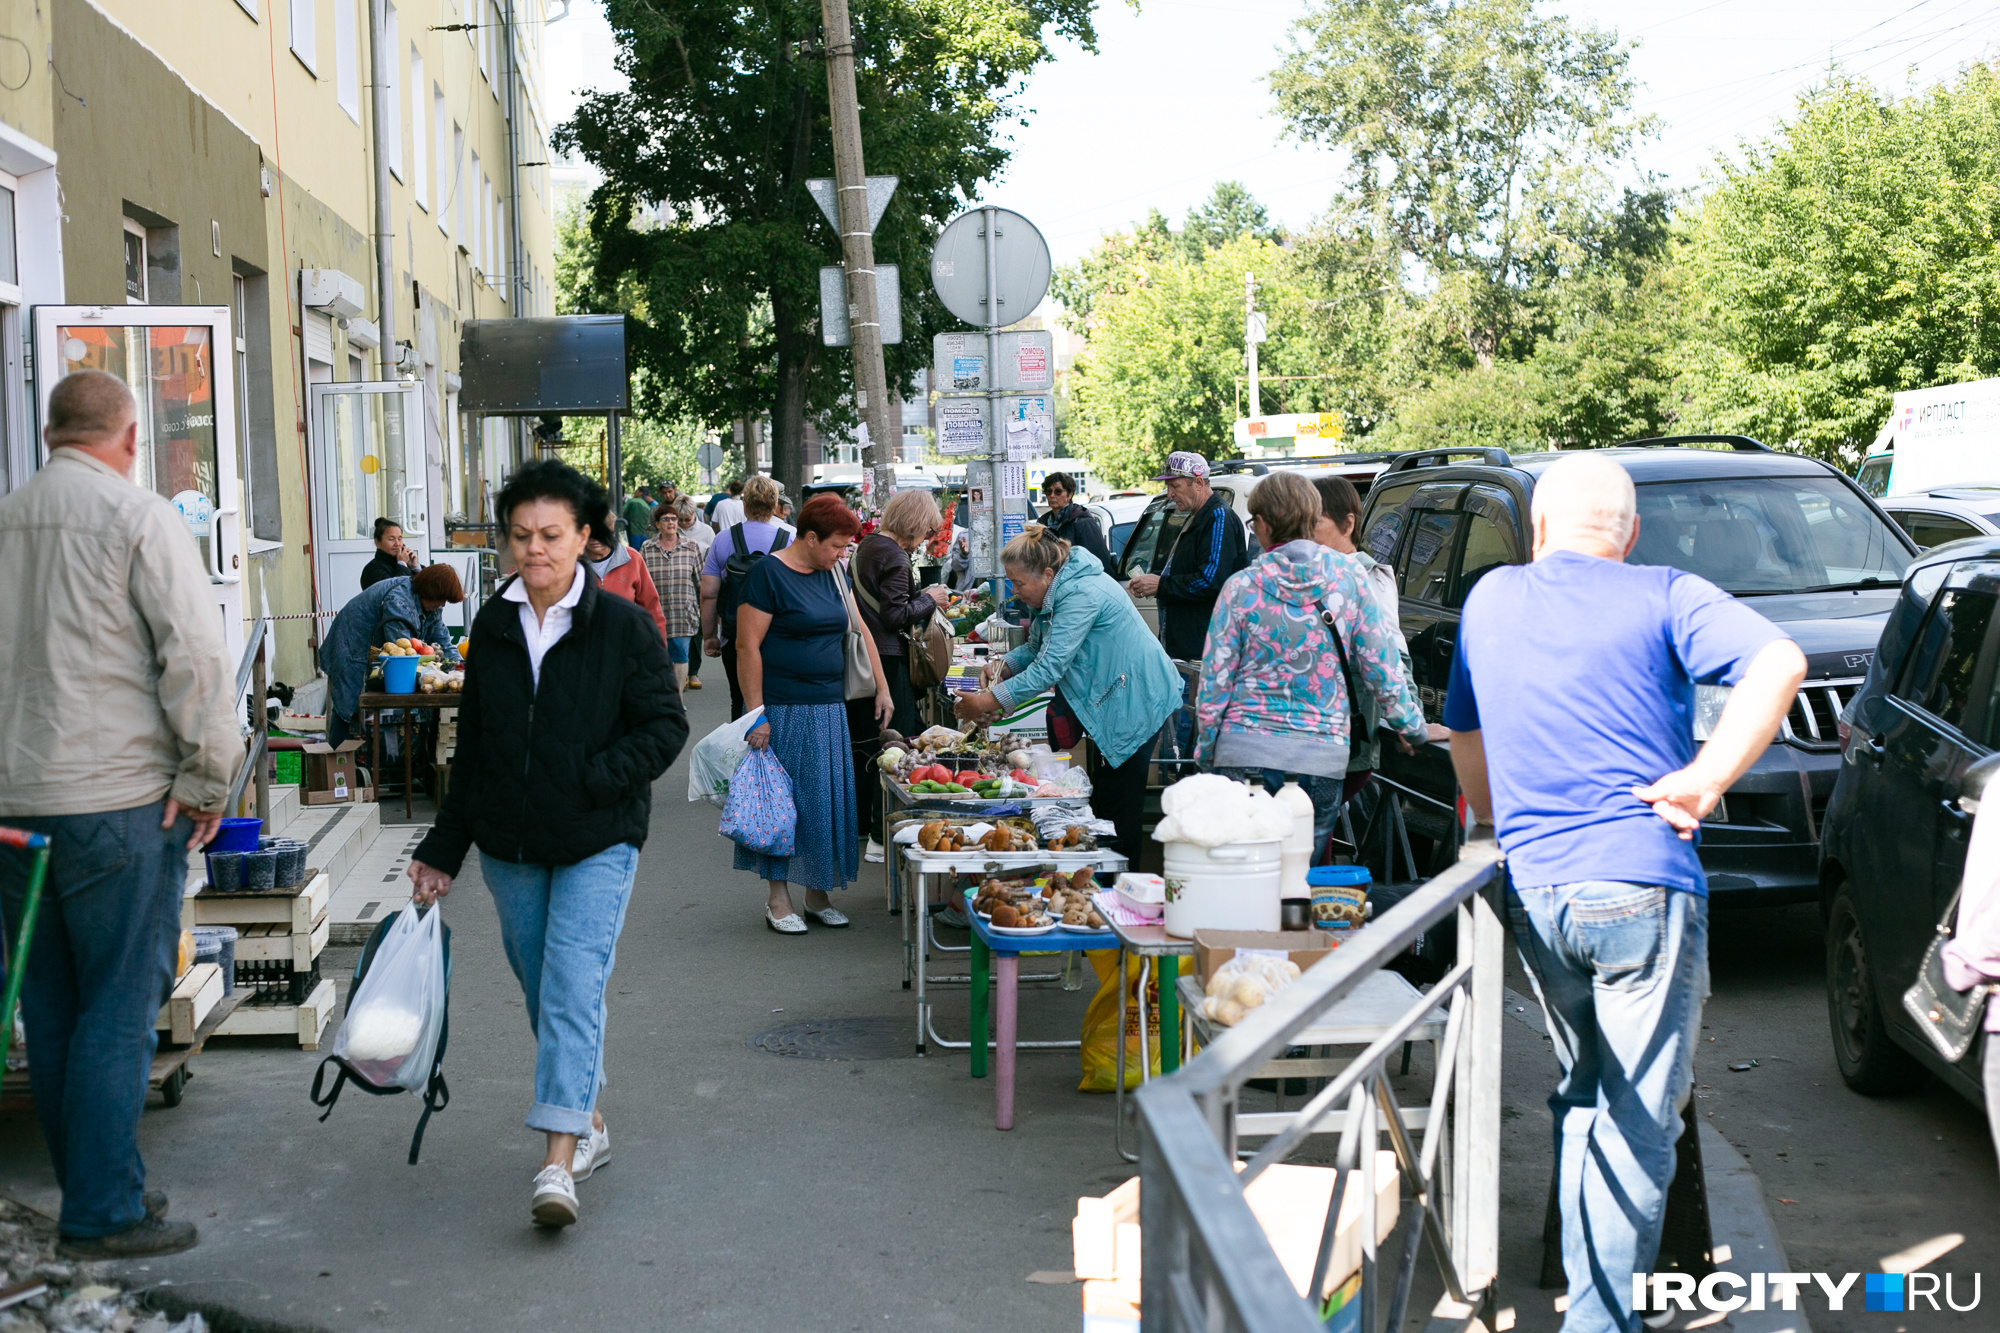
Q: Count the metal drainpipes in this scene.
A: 2